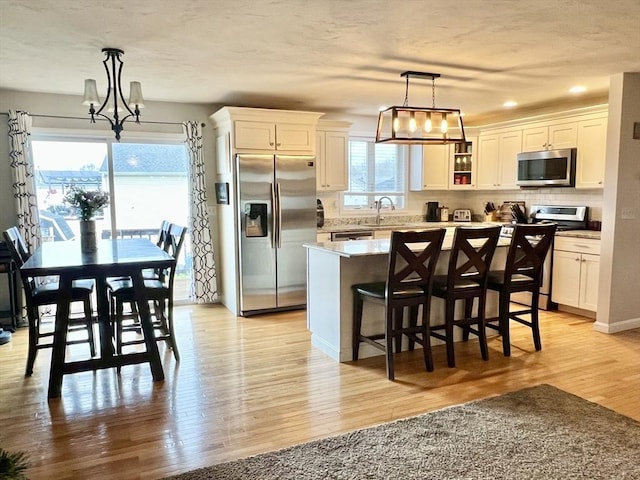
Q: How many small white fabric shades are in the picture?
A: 3